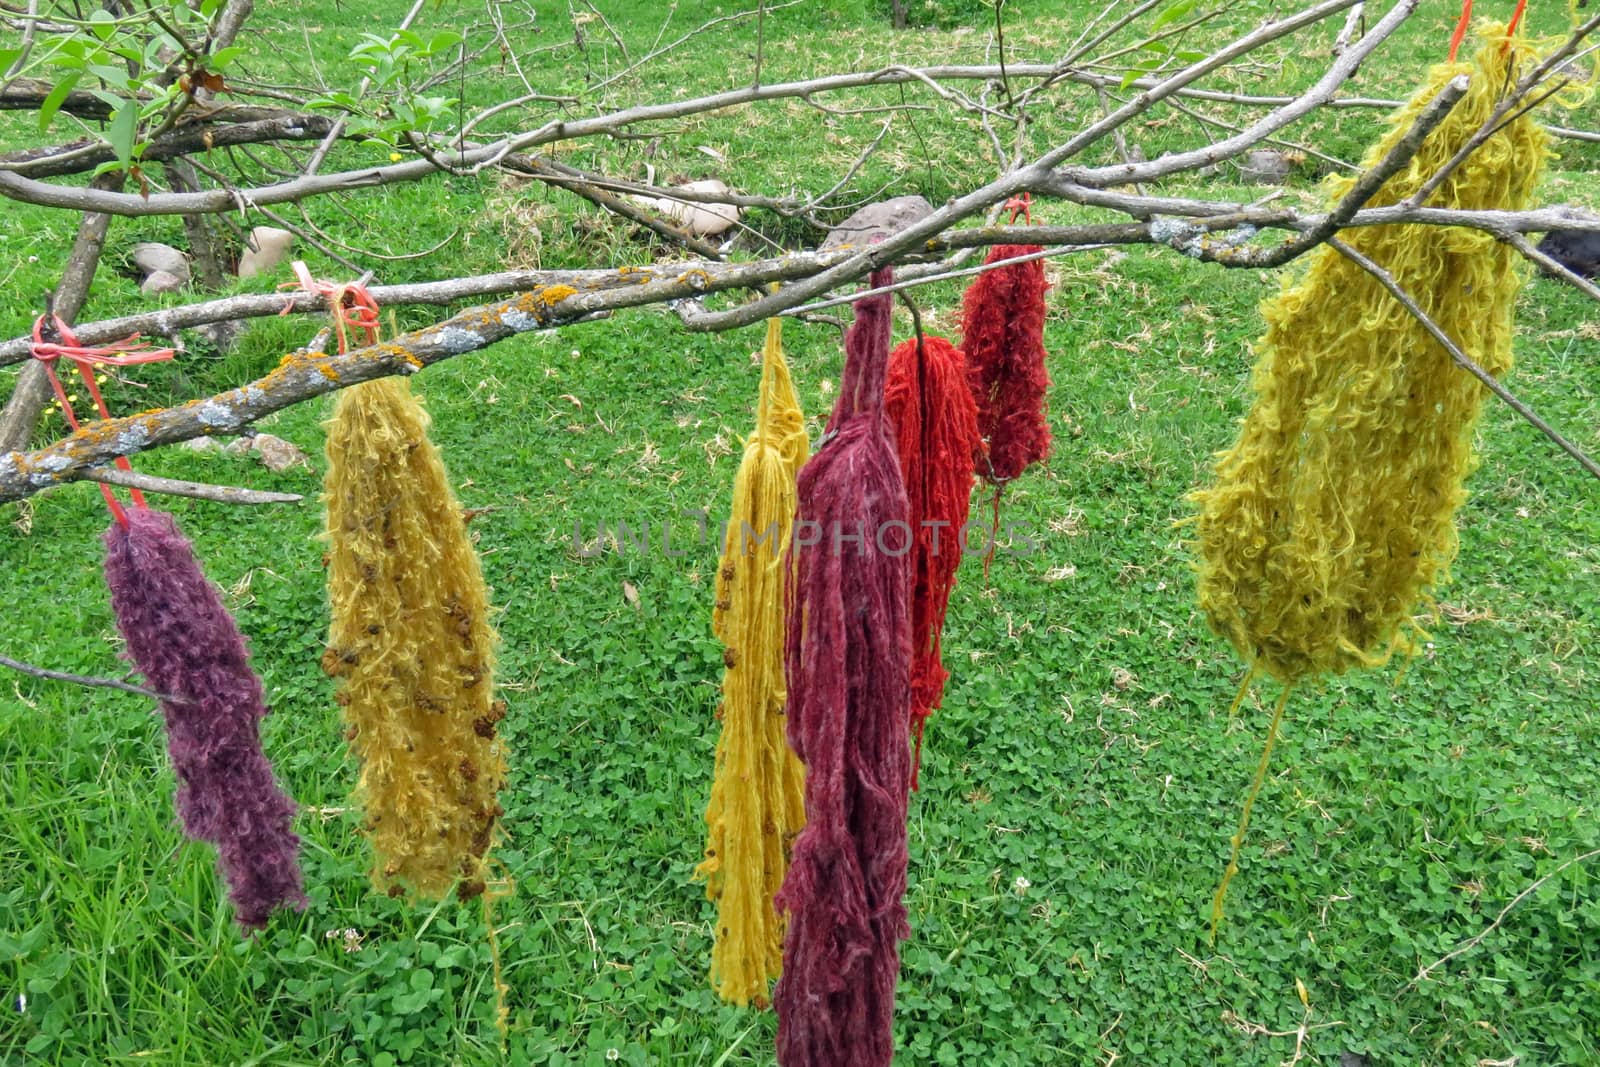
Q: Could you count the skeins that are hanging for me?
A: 7